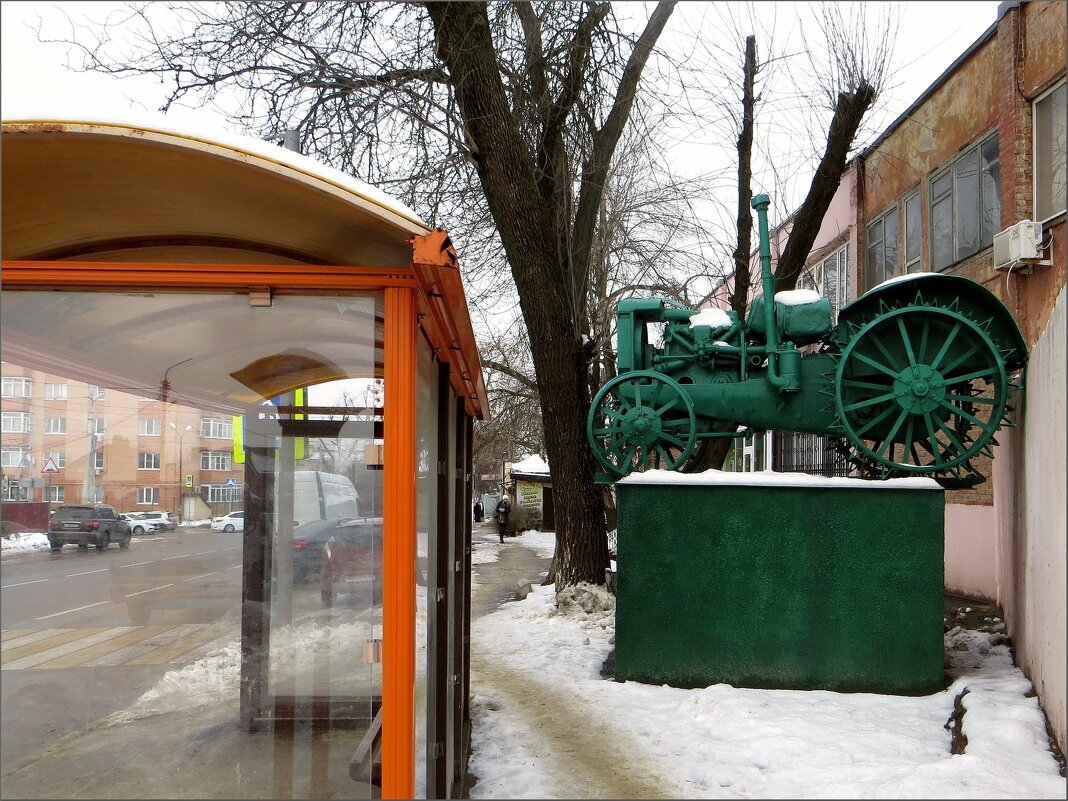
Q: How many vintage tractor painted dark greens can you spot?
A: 1